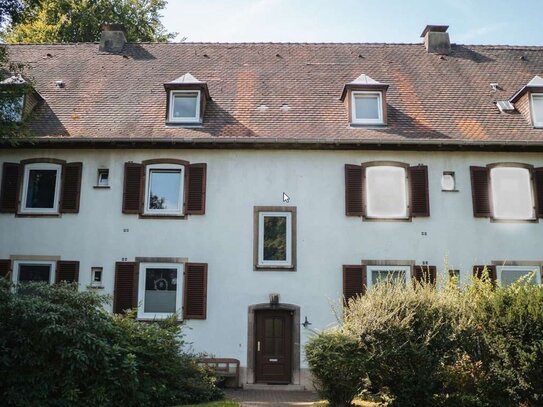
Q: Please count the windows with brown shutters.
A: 8